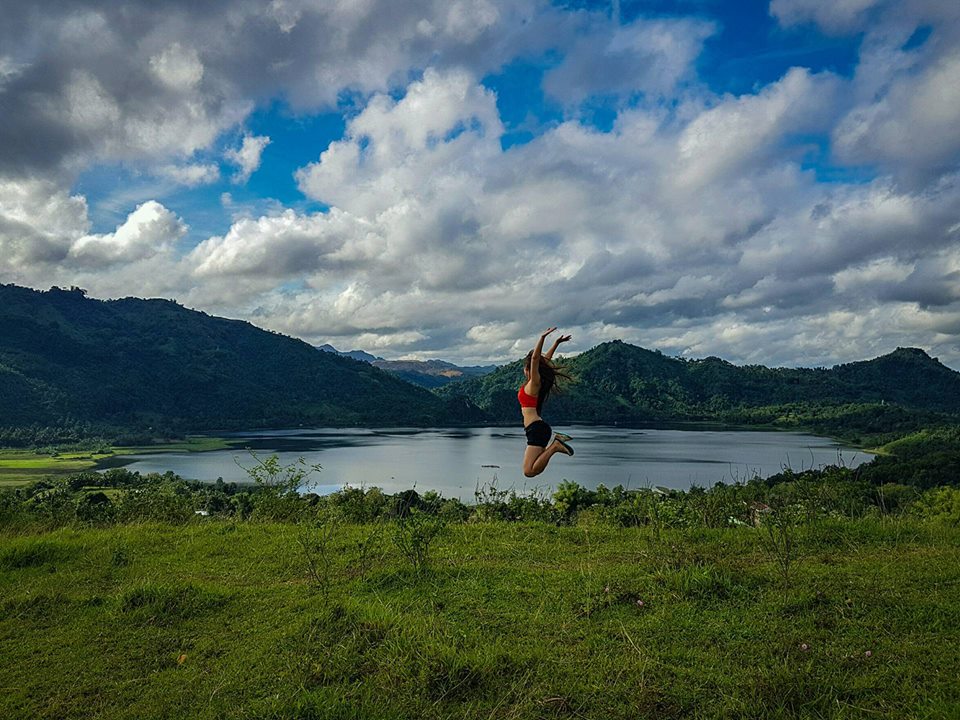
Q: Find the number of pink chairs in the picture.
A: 0